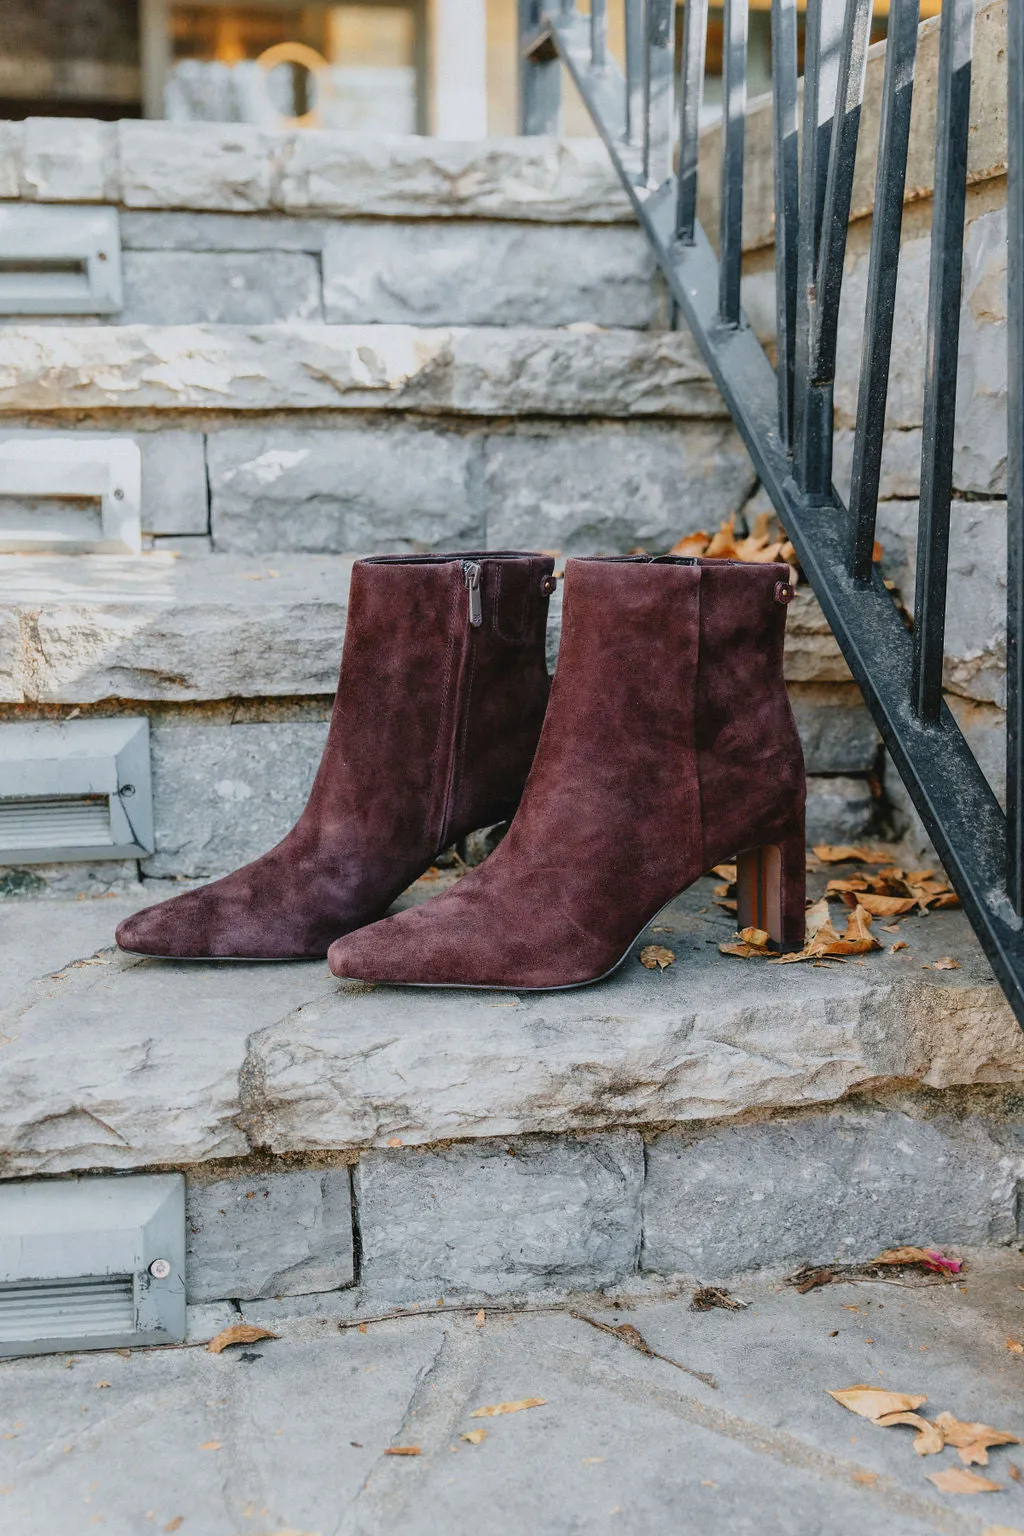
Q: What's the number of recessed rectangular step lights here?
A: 4